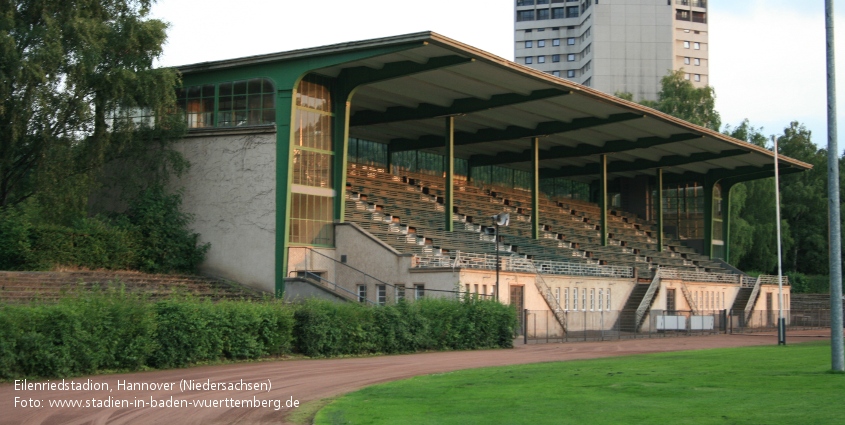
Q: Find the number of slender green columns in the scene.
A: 4